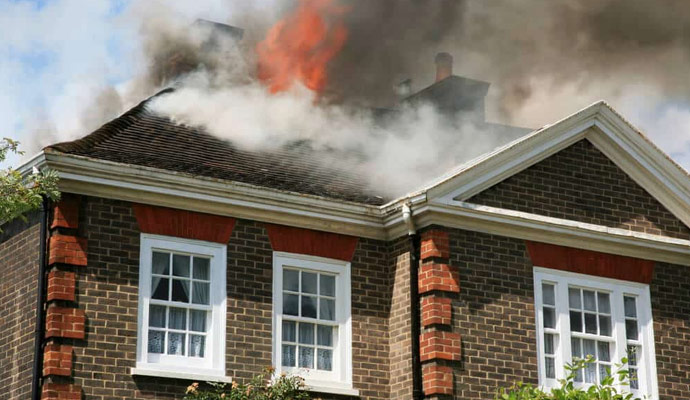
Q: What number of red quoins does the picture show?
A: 11